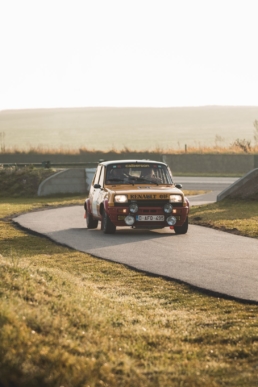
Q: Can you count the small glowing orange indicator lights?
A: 2